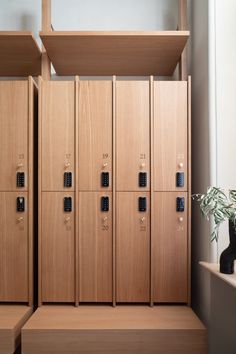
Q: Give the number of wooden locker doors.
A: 10